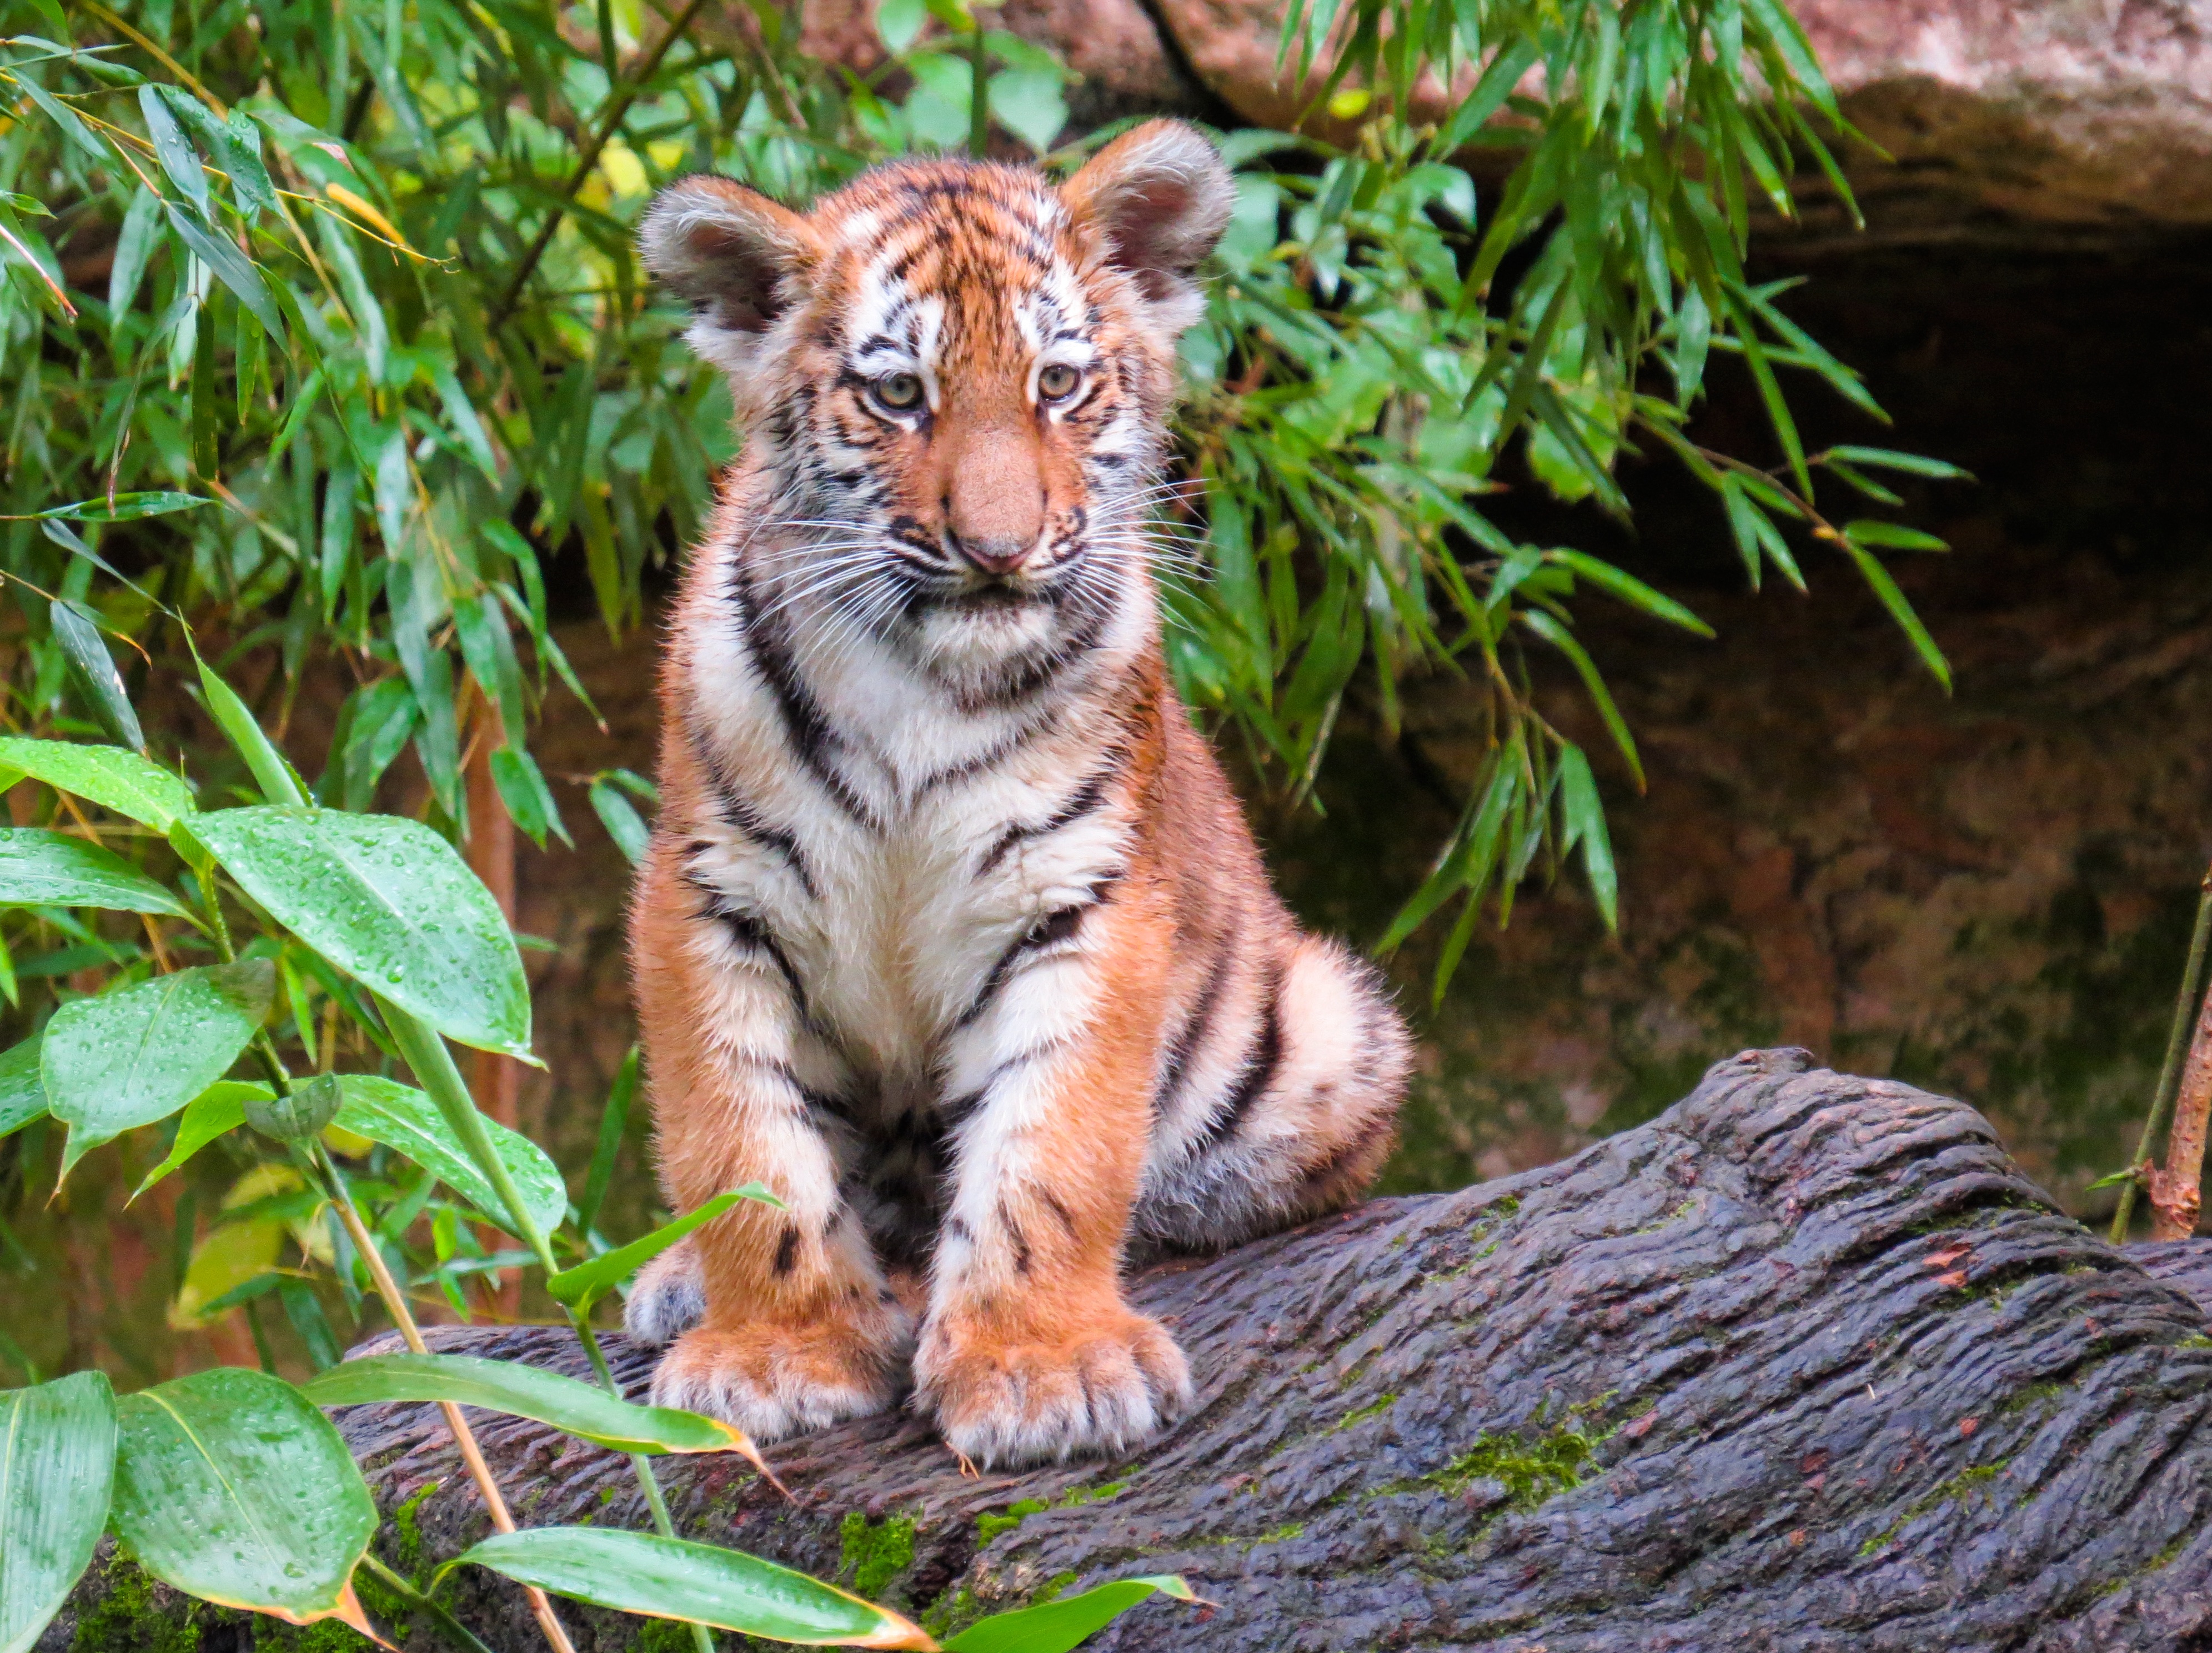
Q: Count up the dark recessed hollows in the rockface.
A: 1